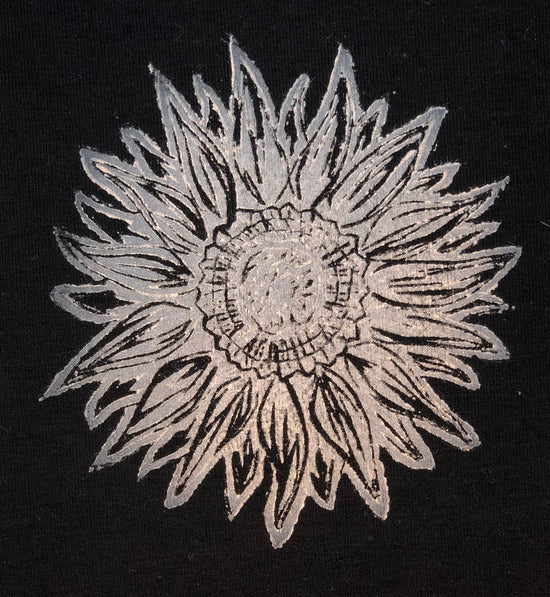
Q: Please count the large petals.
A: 15